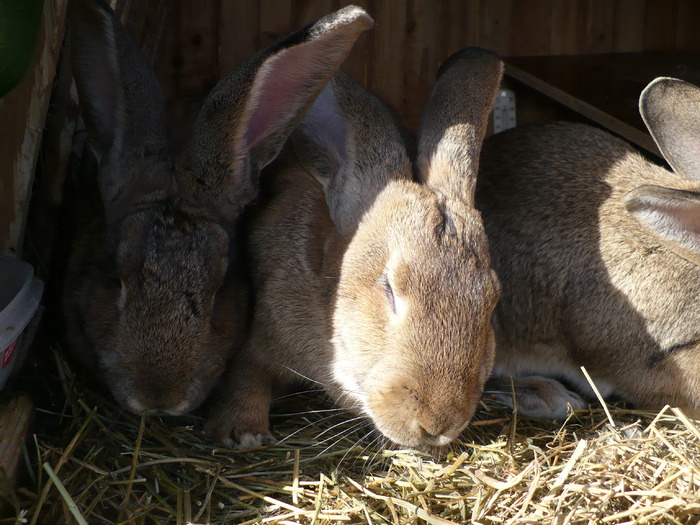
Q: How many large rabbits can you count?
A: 3